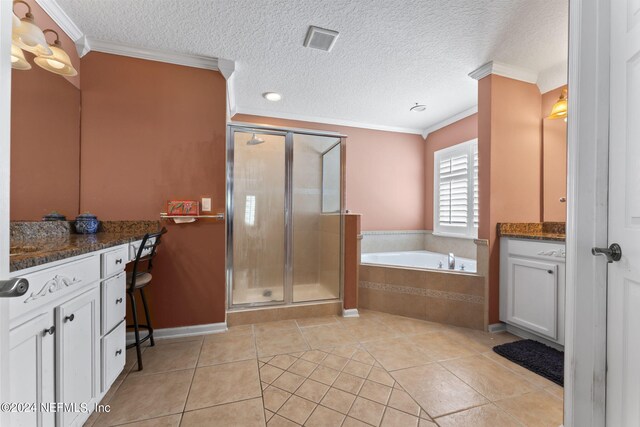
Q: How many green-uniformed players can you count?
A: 0